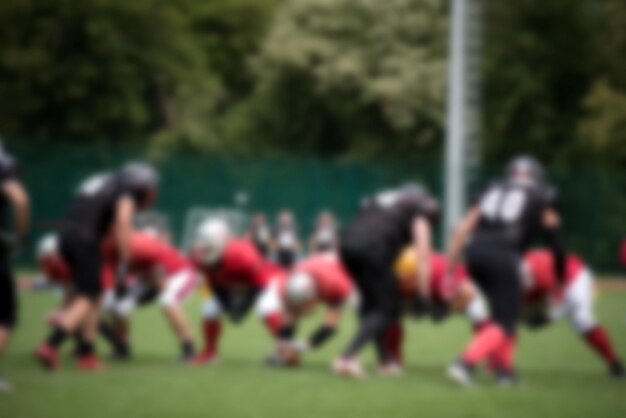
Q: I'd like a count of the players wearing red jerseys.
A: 6